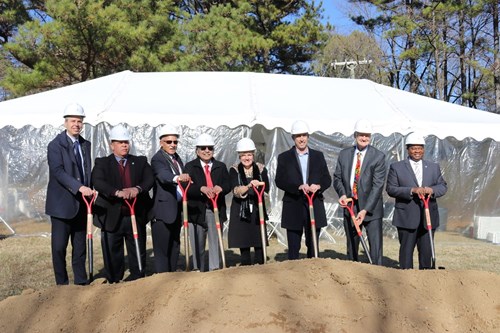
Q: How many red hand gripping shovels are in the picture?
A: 8